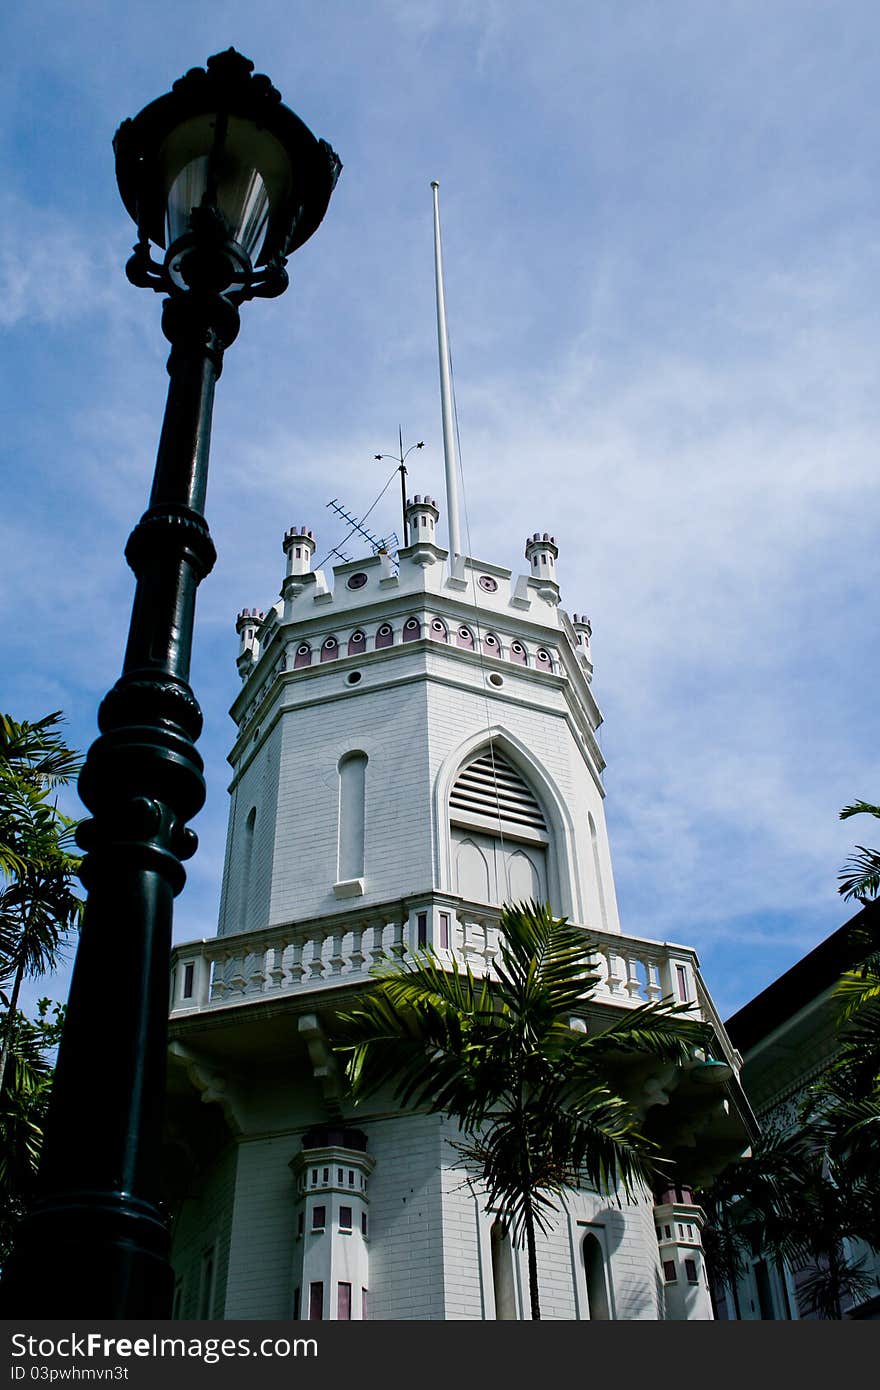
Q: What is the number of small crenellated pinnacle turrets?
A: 5